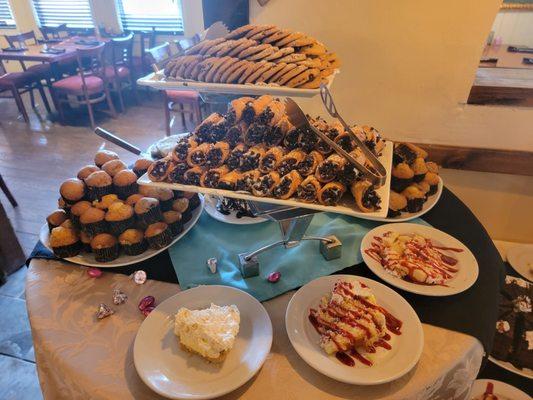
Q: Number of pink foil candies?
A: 4